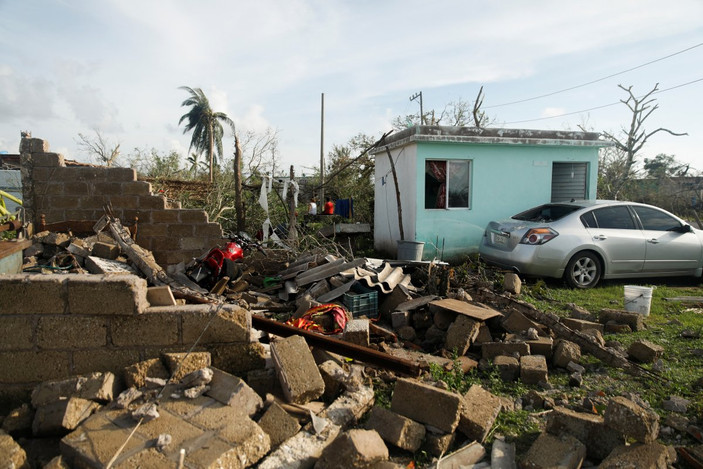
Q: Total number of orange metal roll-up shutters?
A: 0